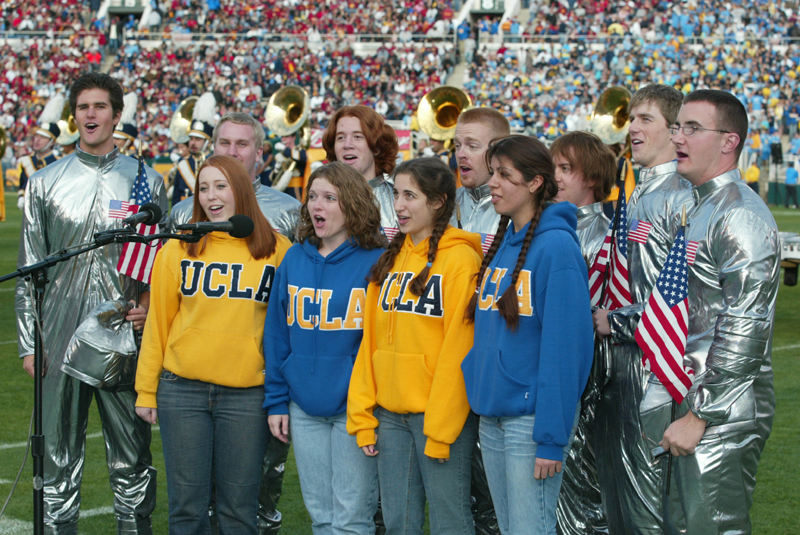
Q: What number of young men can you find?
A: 7